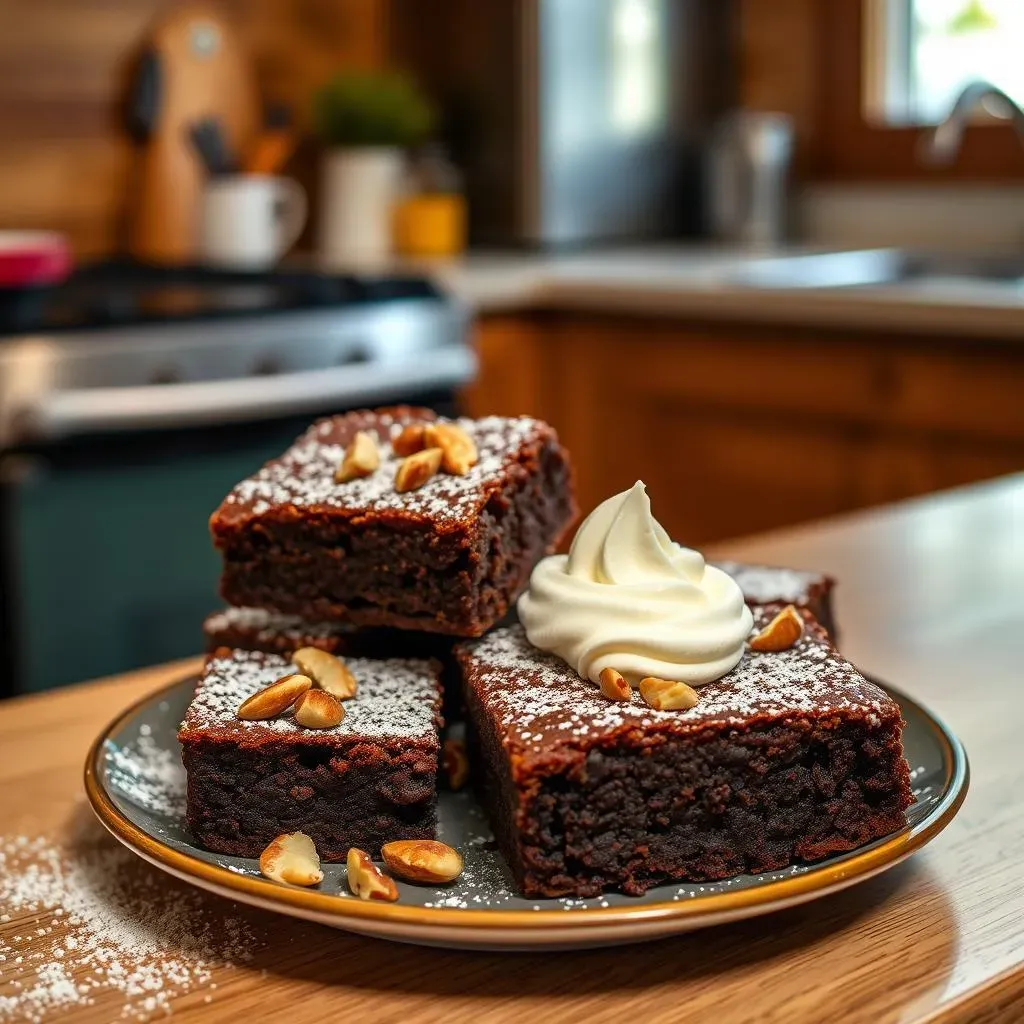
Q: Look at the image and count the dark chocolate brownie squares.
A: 5